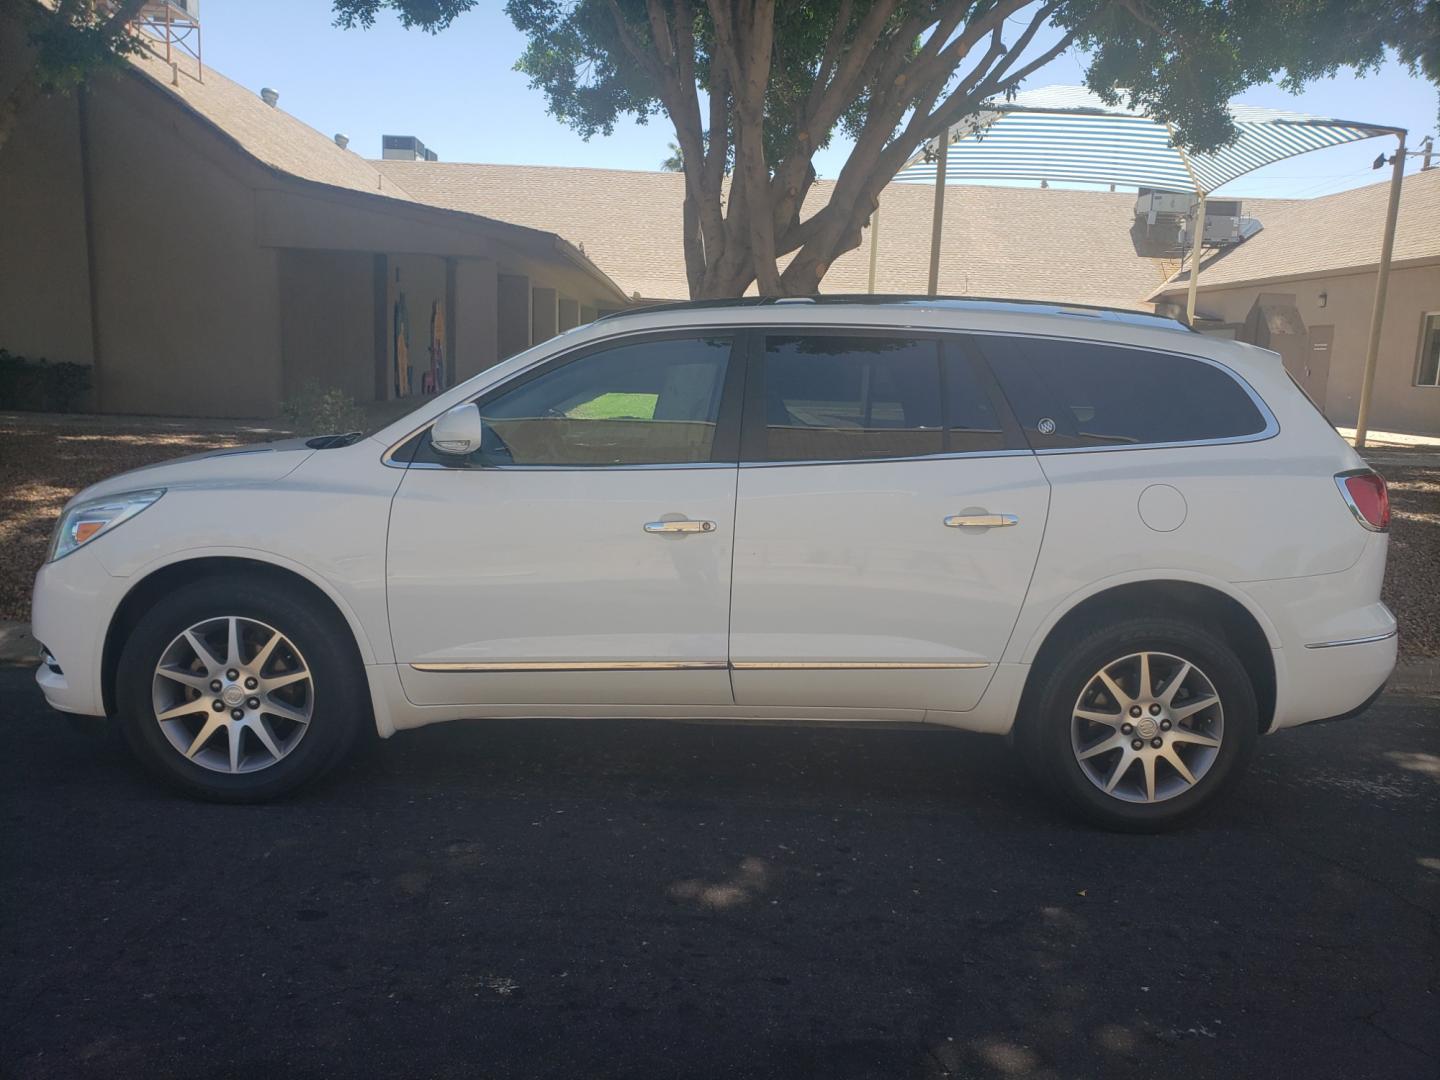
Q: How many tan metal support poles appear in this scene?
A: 4